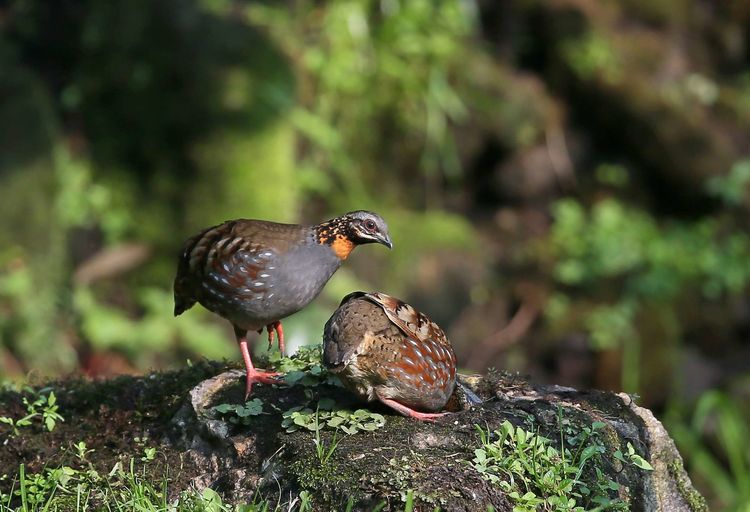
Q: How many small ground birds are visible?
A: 2